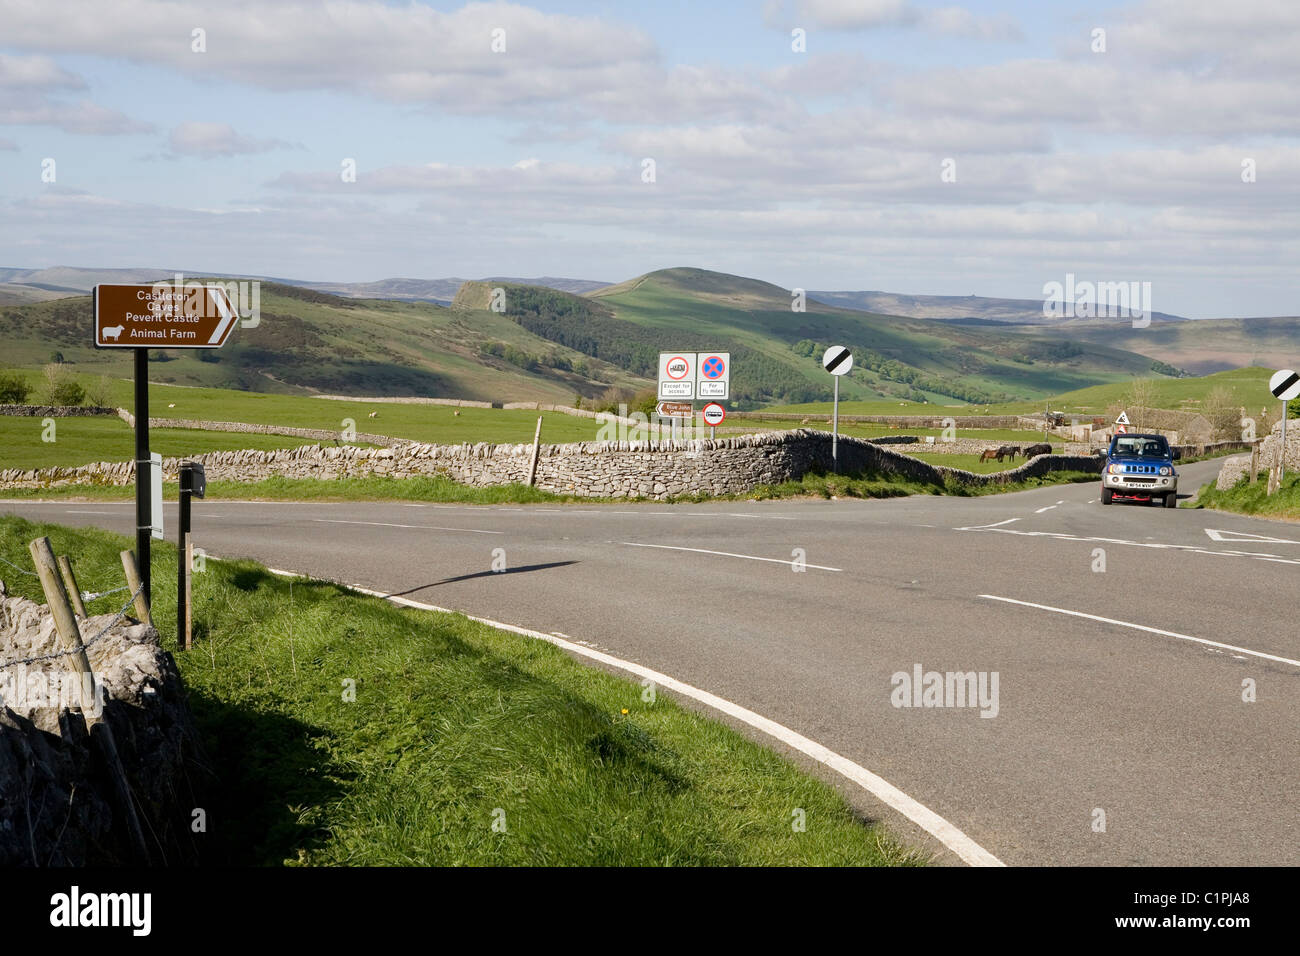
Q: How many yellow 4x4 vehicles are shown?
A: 0